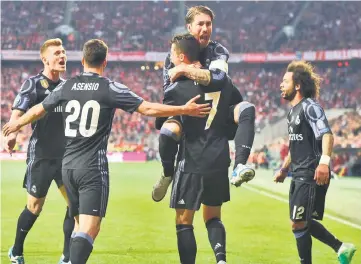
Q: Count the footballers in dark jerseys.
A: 5